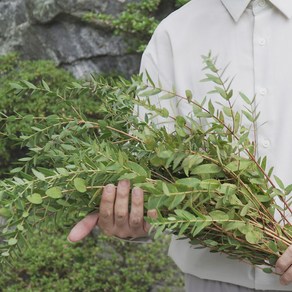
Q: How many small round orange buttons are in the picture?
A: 0